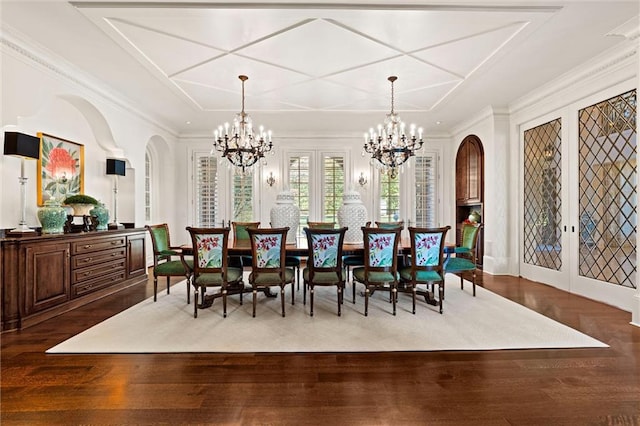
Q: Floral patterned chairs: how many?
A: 5